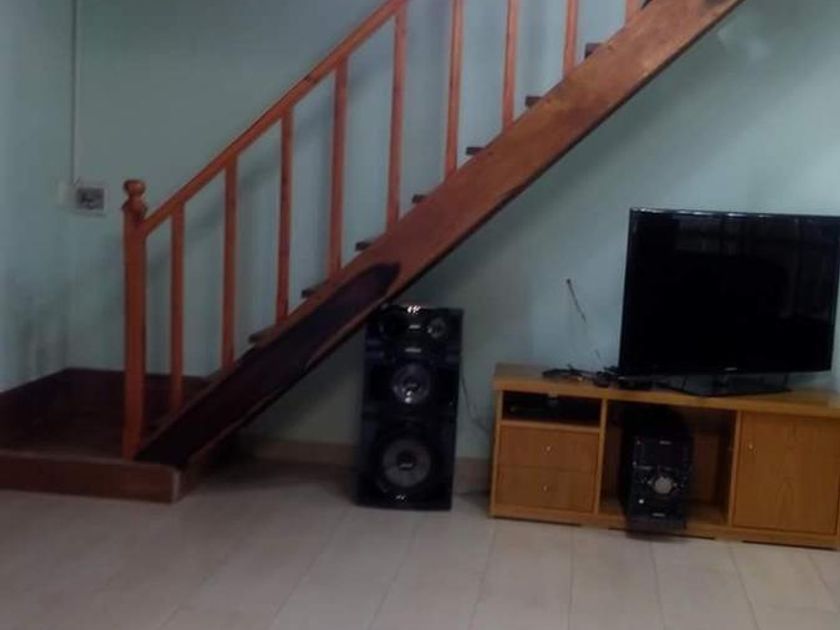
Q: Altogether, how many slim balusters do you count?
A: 9